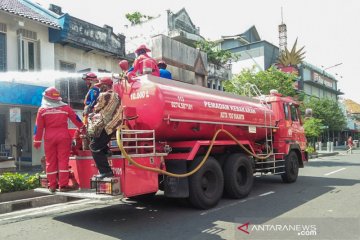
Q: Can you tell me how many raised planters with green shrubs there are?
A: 1